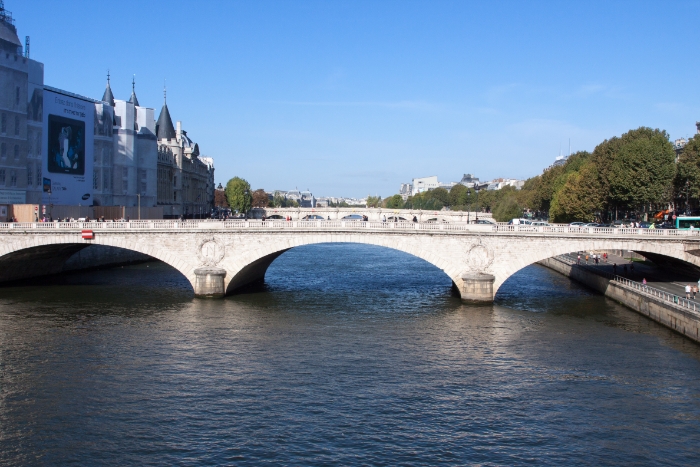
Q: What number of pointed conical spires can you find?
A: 3